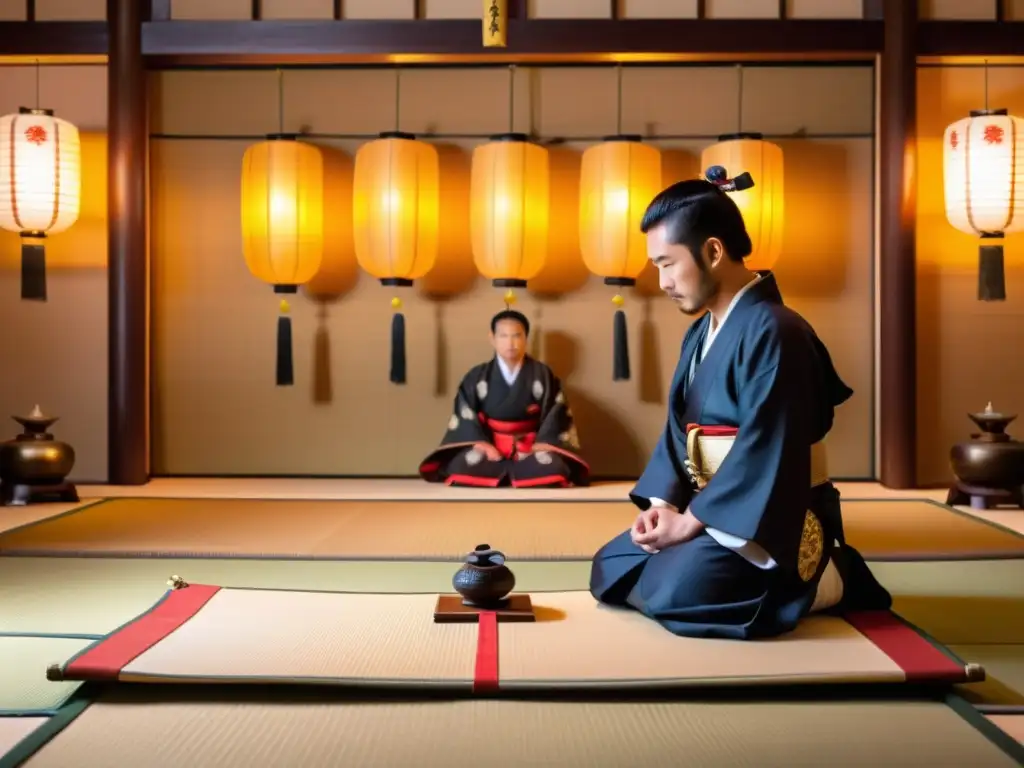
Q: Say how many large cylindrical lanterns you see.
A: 7